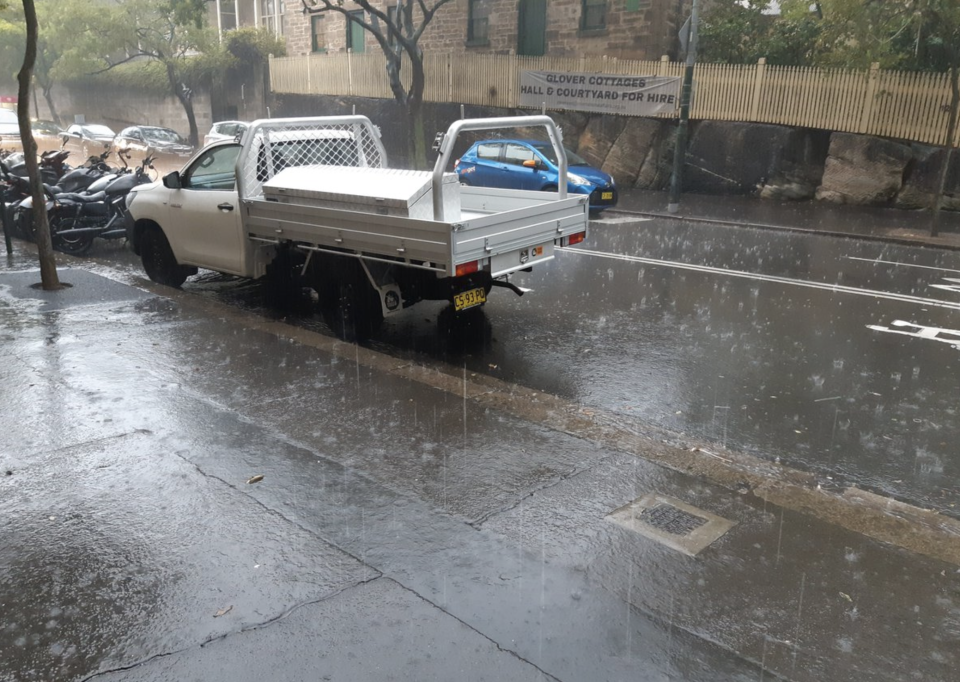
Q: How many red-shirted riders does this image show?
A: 0